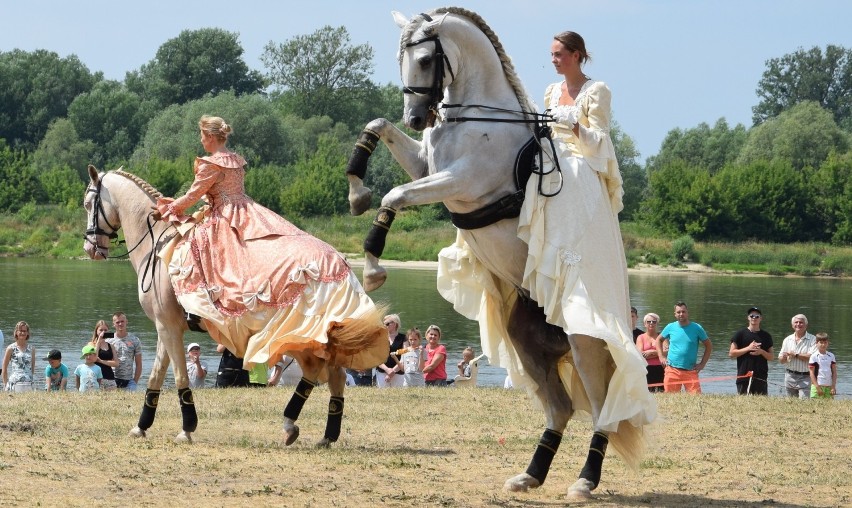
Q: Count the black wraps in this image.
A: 8